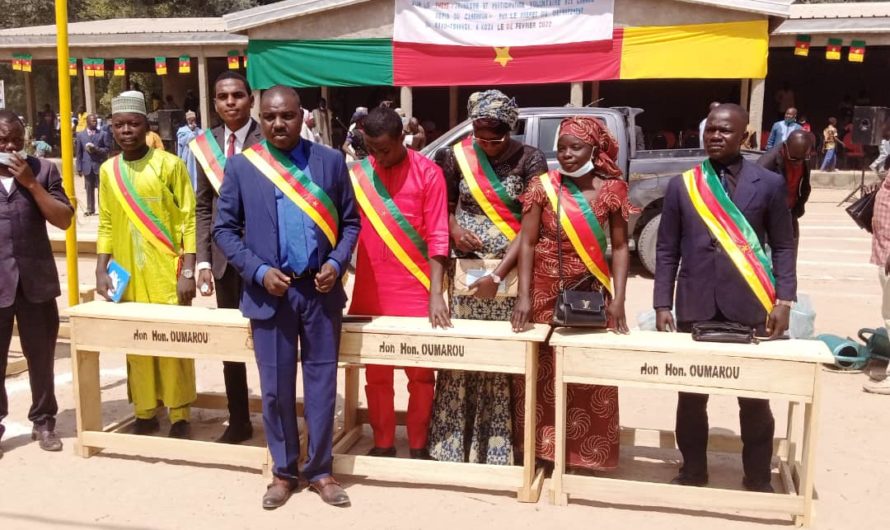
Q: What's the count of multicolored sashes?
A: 7